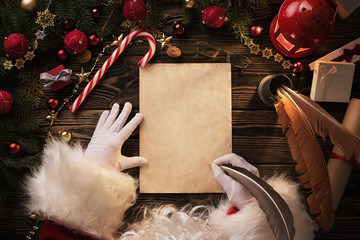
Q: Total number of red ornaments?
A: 14